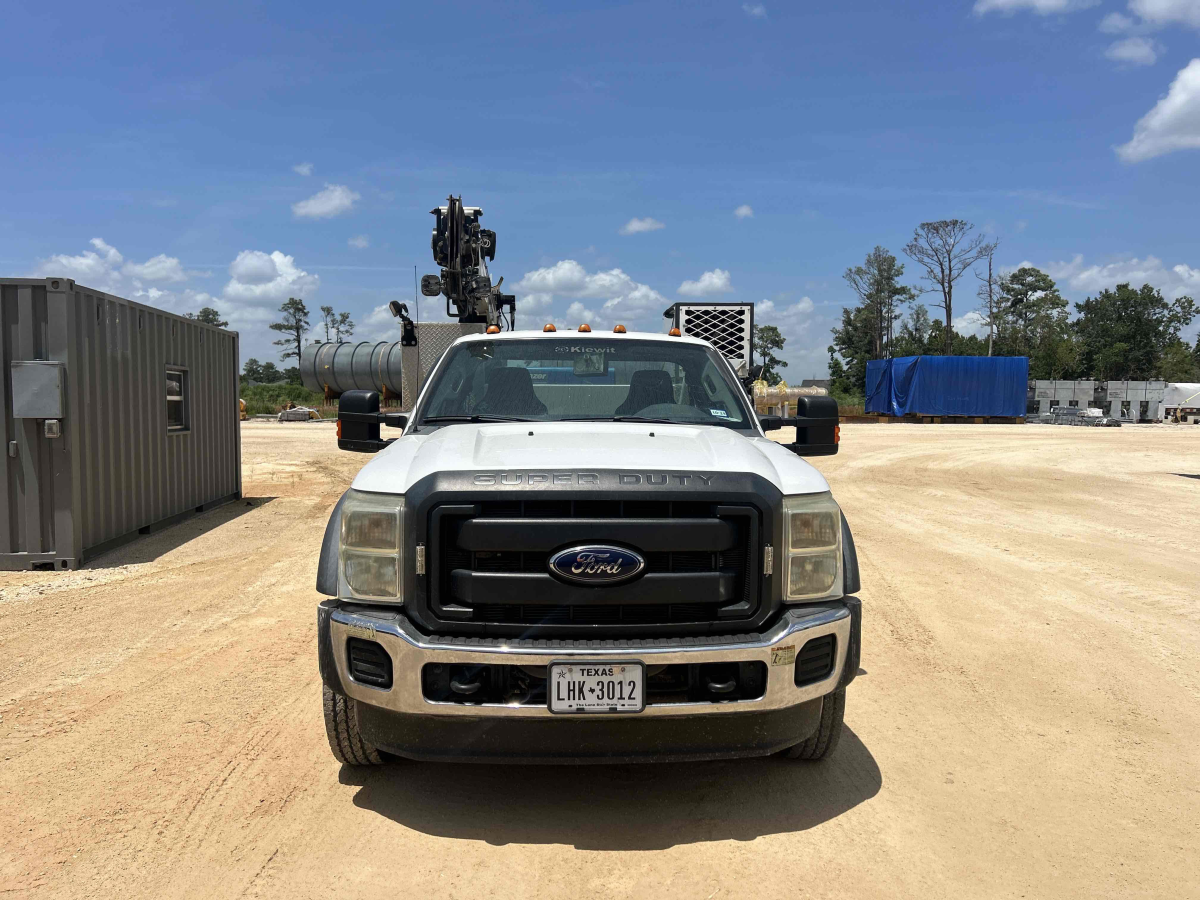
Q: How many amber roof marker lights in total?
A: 5